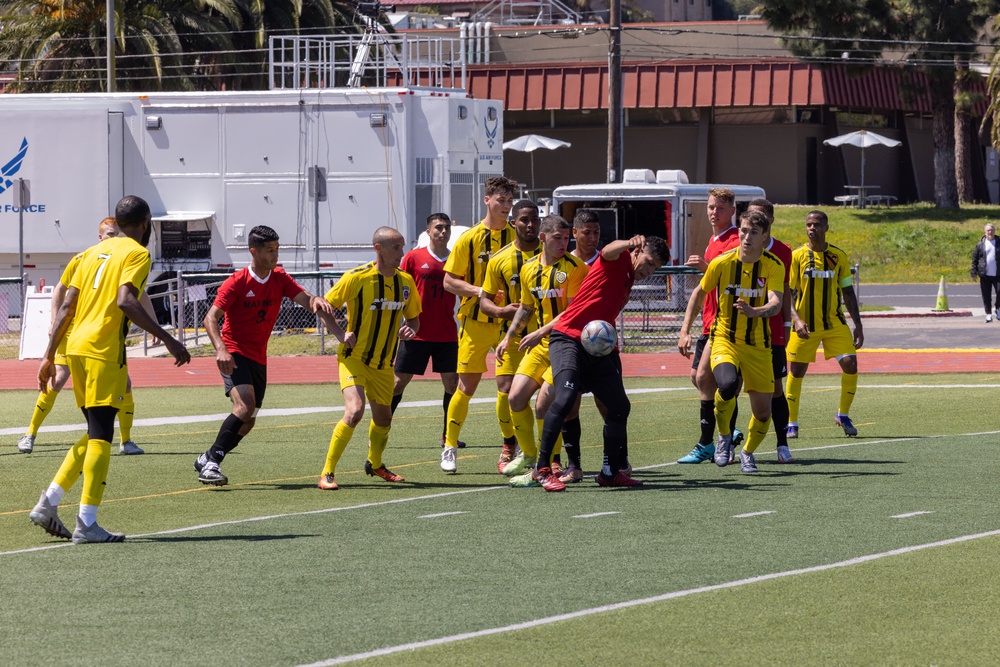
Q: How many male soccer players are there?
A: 14